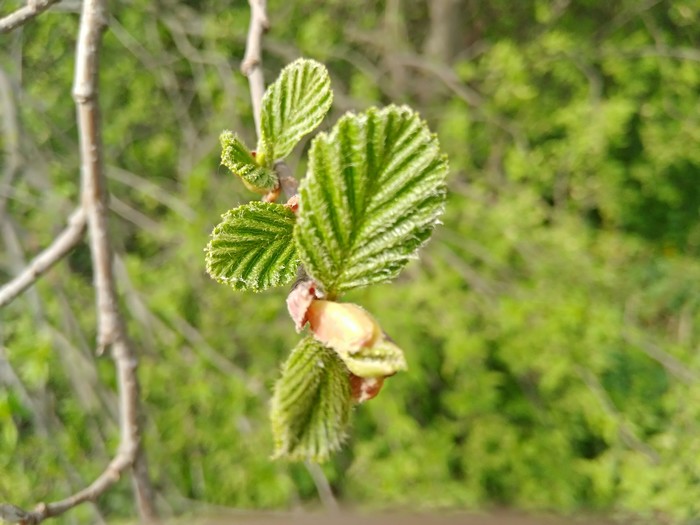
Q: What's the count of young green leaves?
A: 5